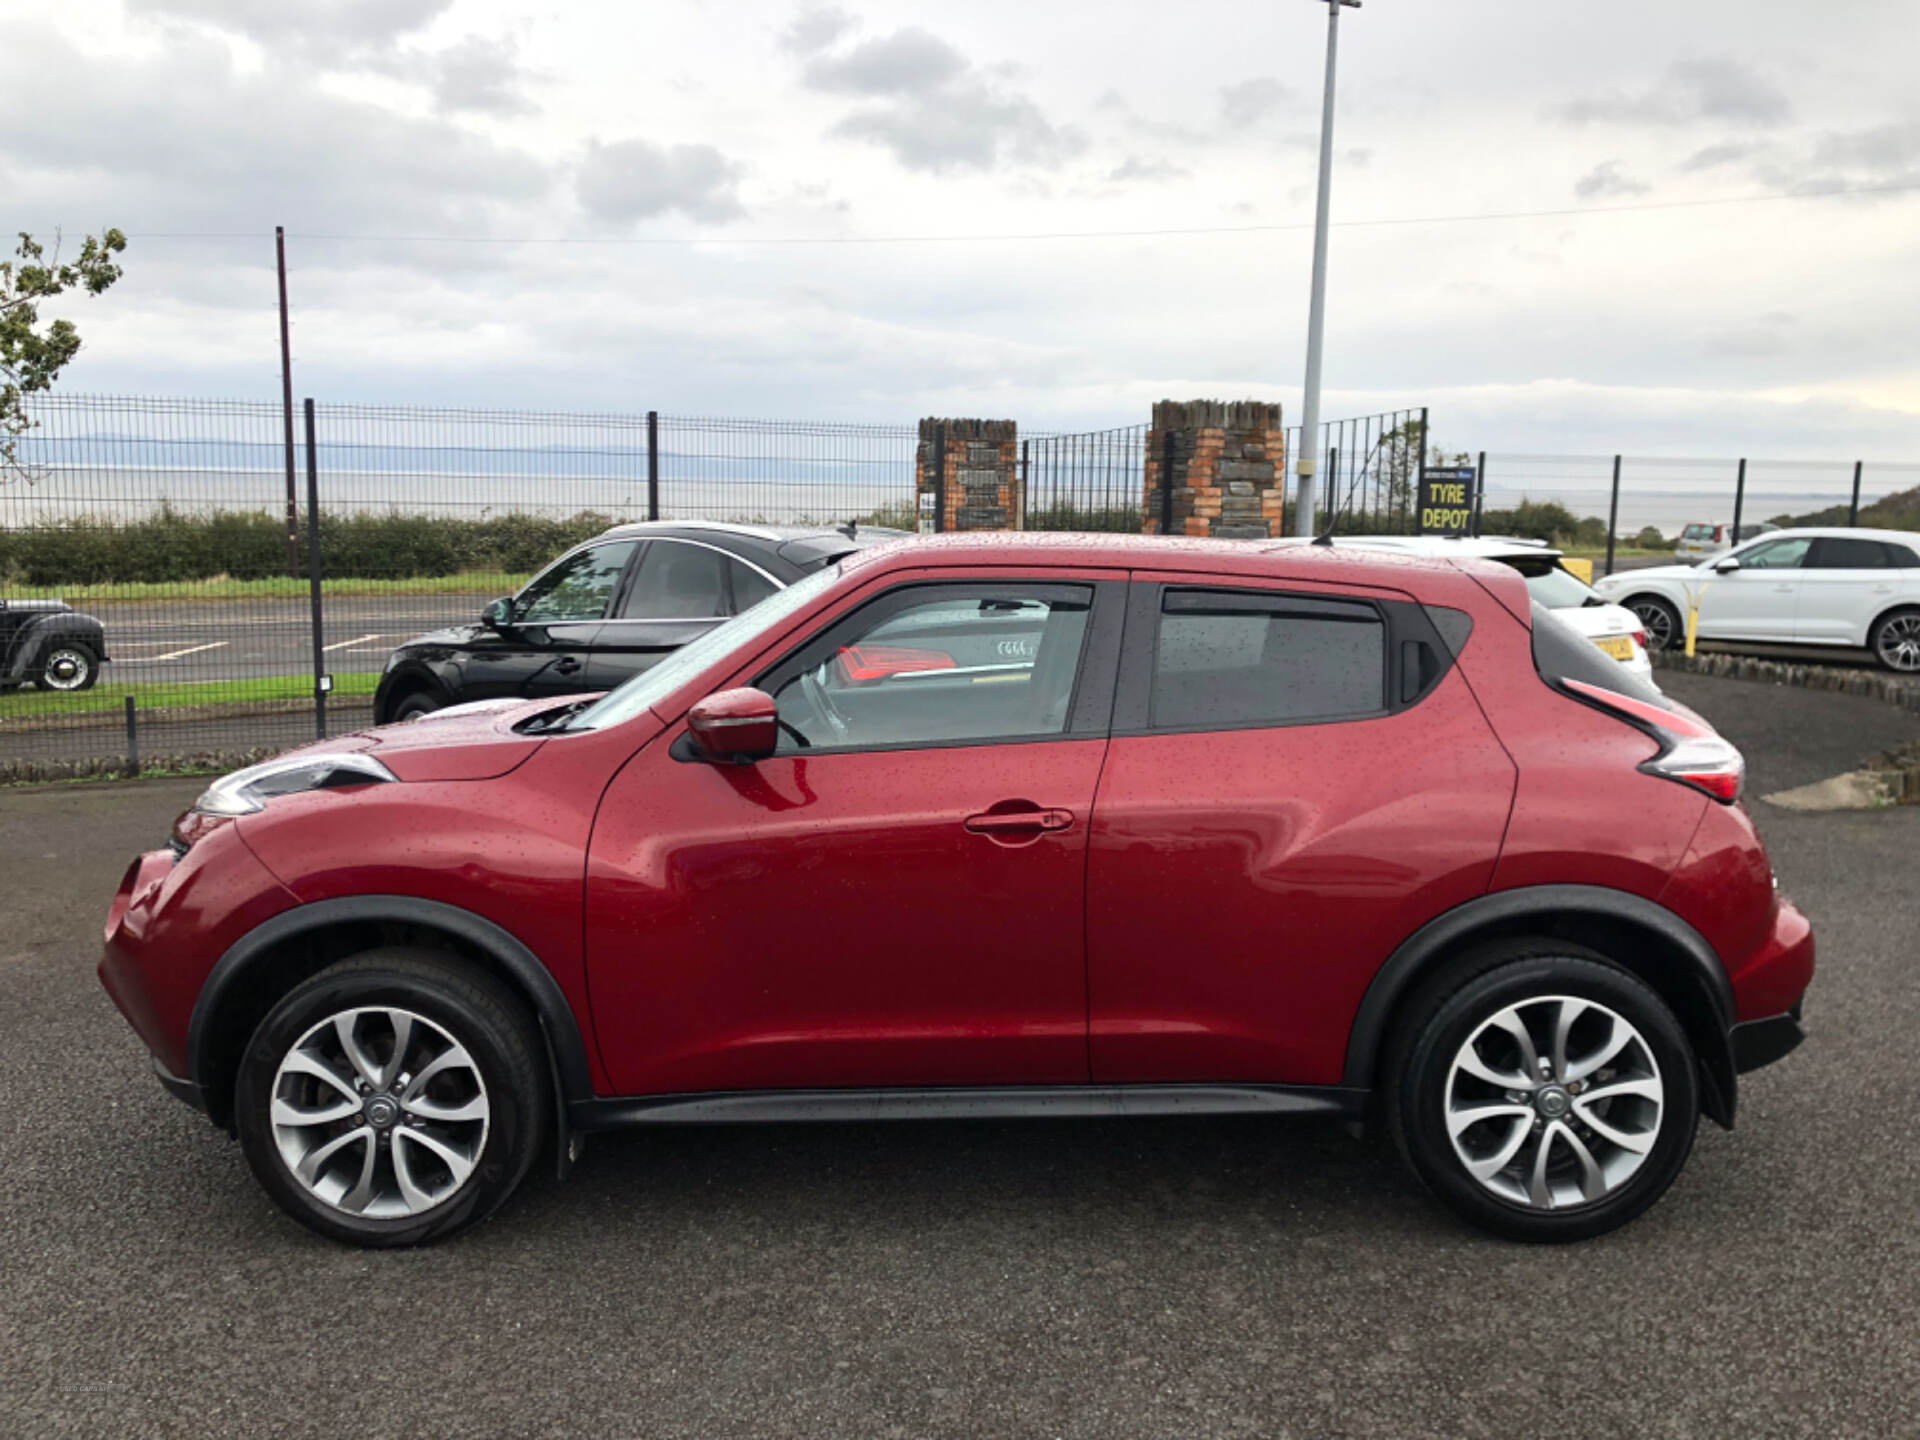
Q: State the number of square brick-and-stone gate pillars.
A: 2